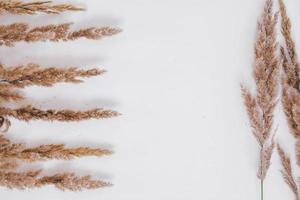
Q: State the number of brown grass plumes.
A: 8